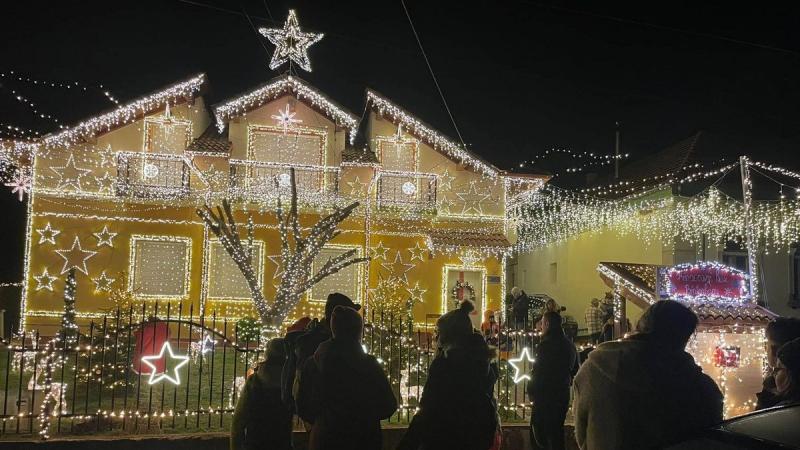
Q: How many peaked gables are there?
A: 3